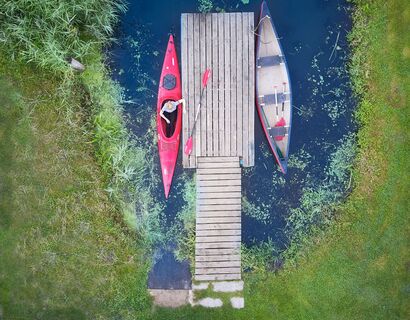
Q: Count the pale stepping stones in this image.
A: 4